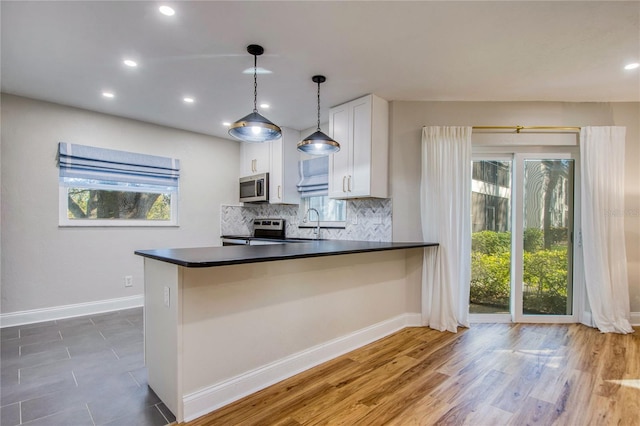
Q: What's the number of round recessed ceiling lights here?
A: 7